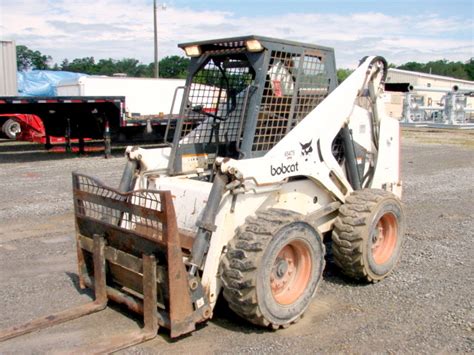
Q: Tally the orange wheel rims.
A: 2